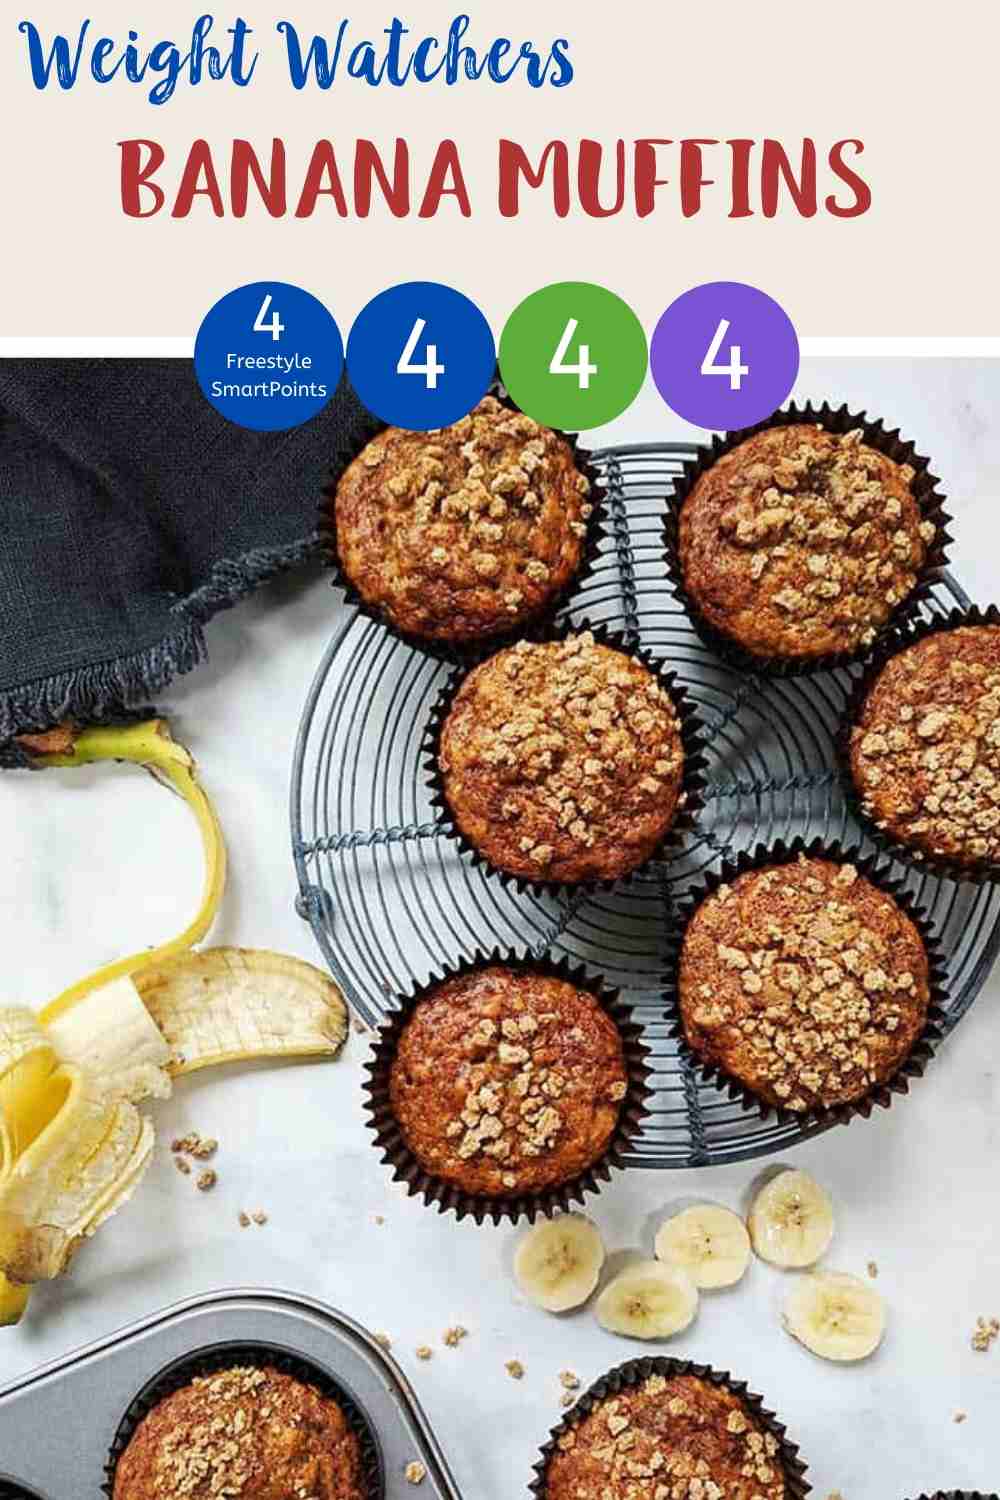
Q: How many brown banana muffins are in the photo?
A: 8